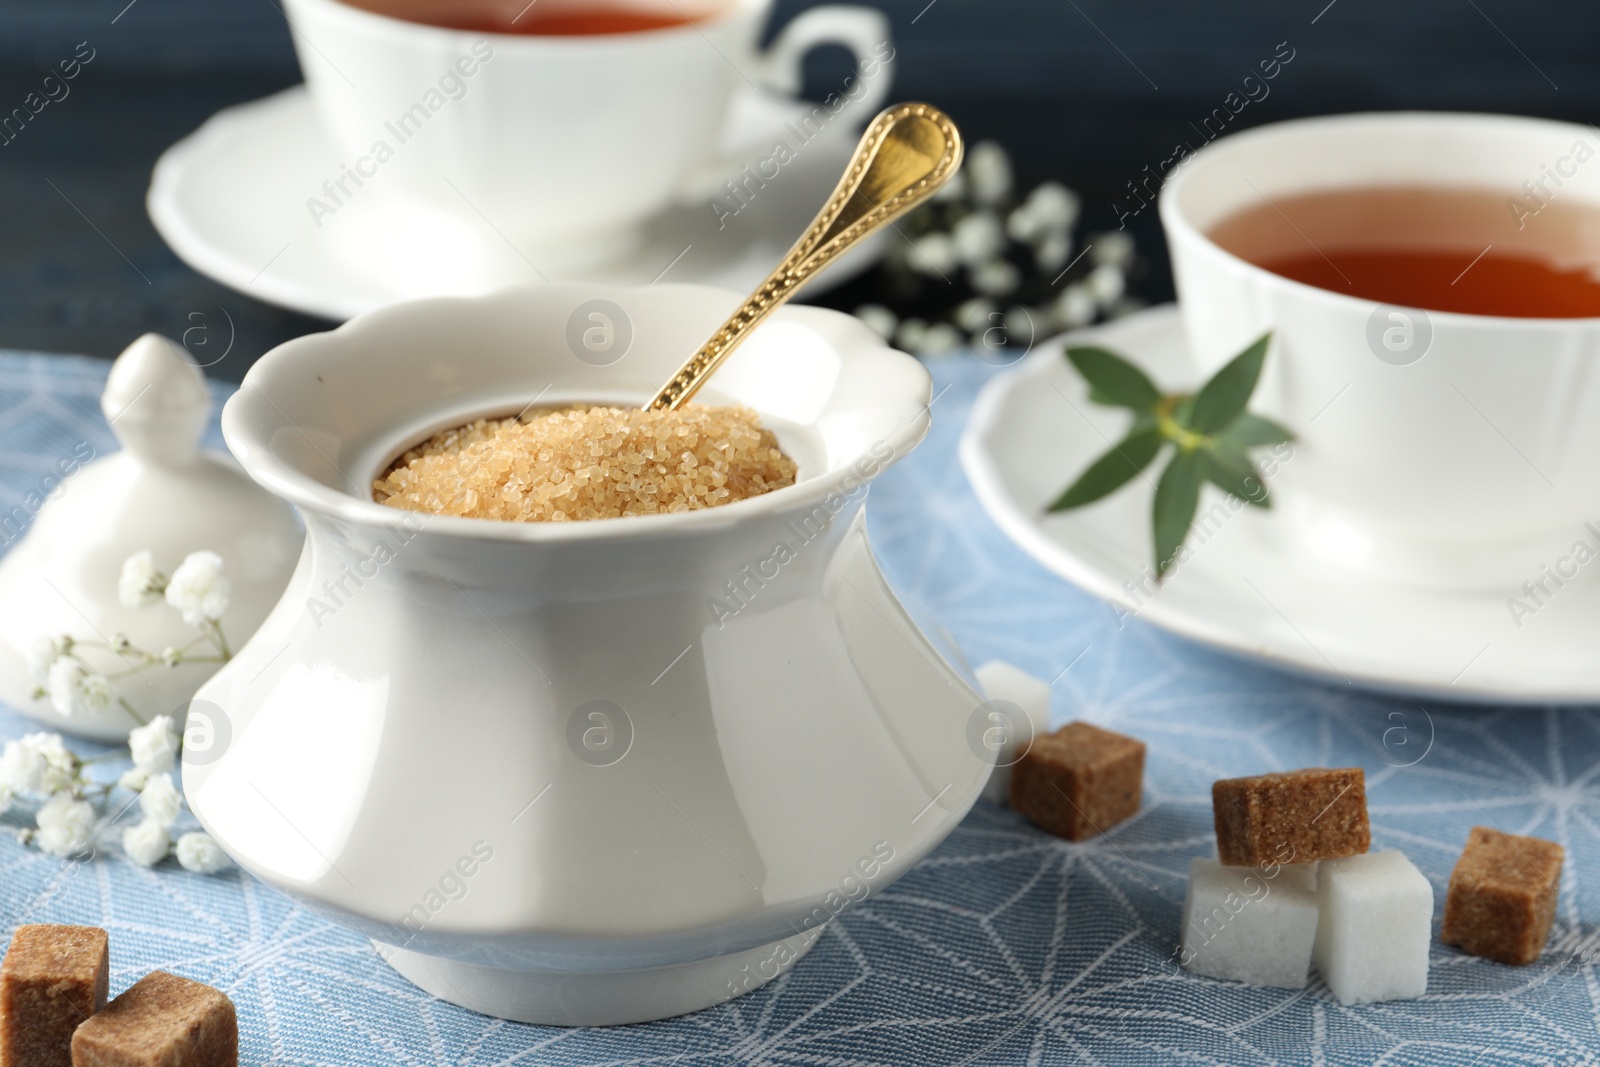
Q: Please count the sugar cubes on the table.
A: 8